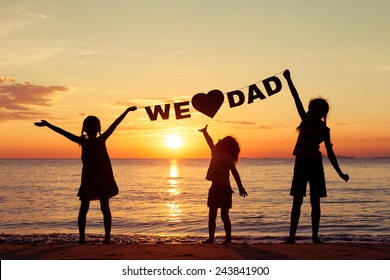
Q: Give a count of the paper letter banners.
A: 1